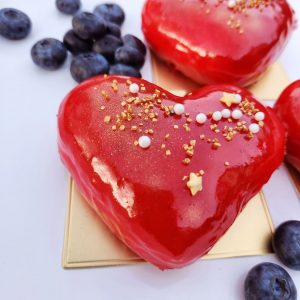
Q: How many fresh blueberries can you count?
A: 14